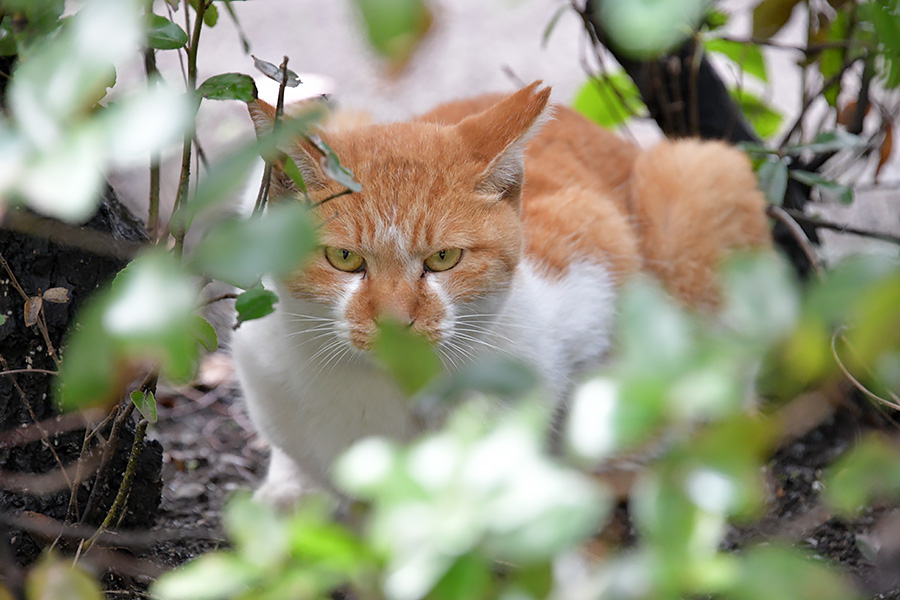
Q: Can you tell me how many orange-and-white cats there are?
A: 1